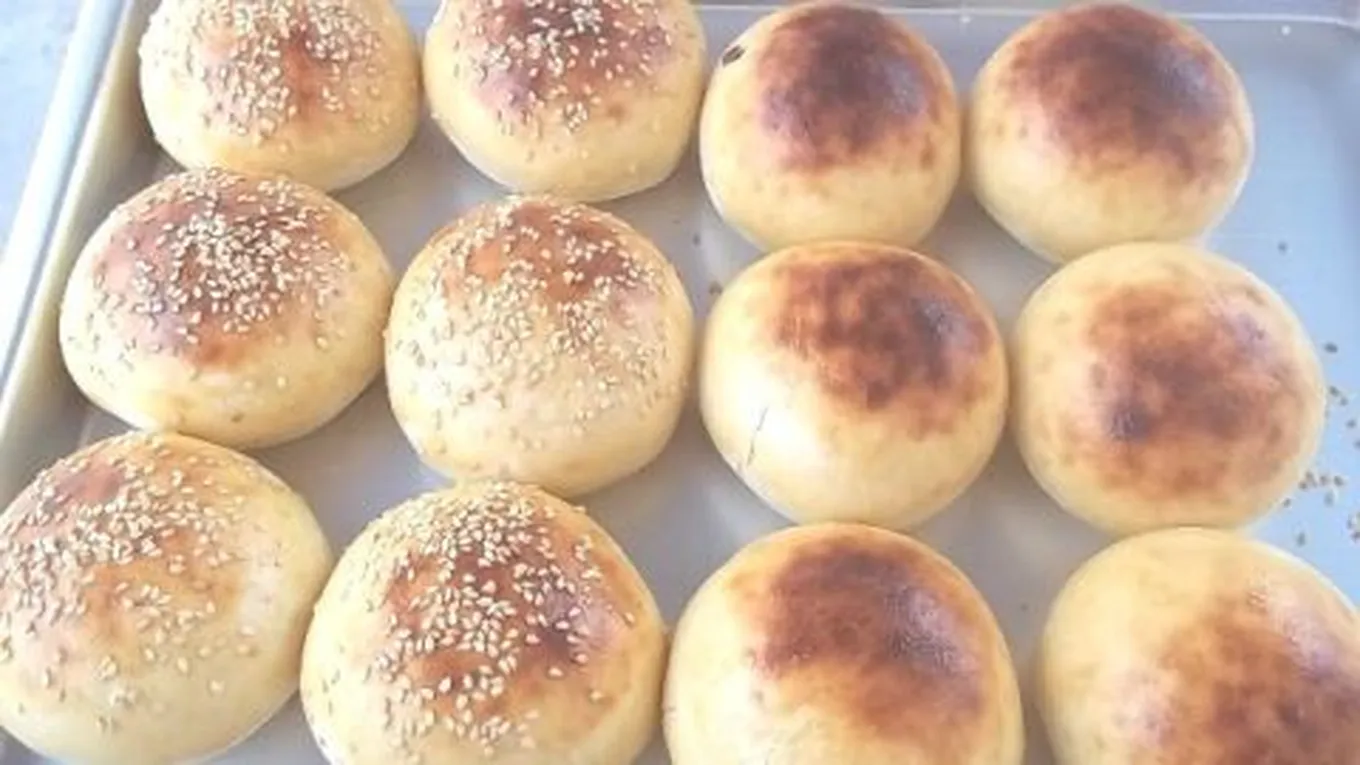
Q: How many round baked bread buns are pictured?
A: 12